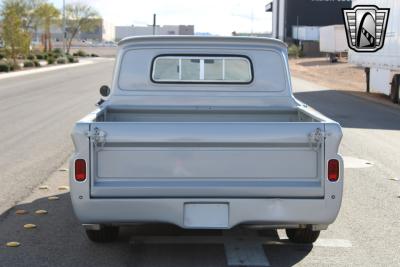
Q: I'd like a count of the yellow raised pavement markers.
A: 8